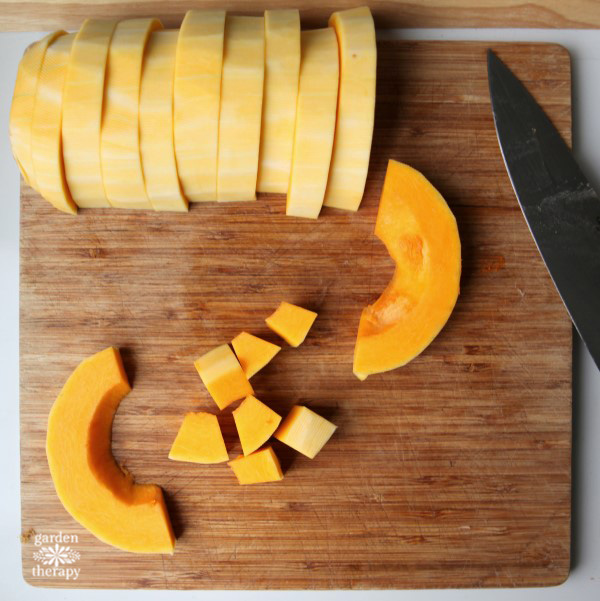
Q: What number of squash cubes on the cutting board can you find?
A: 7